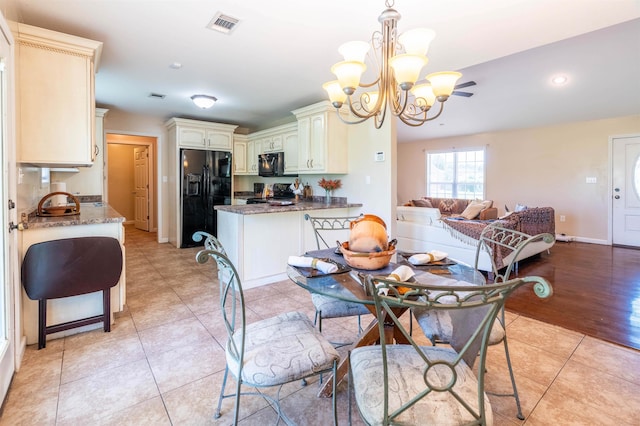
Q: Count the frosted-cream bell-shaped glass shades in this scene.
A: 8